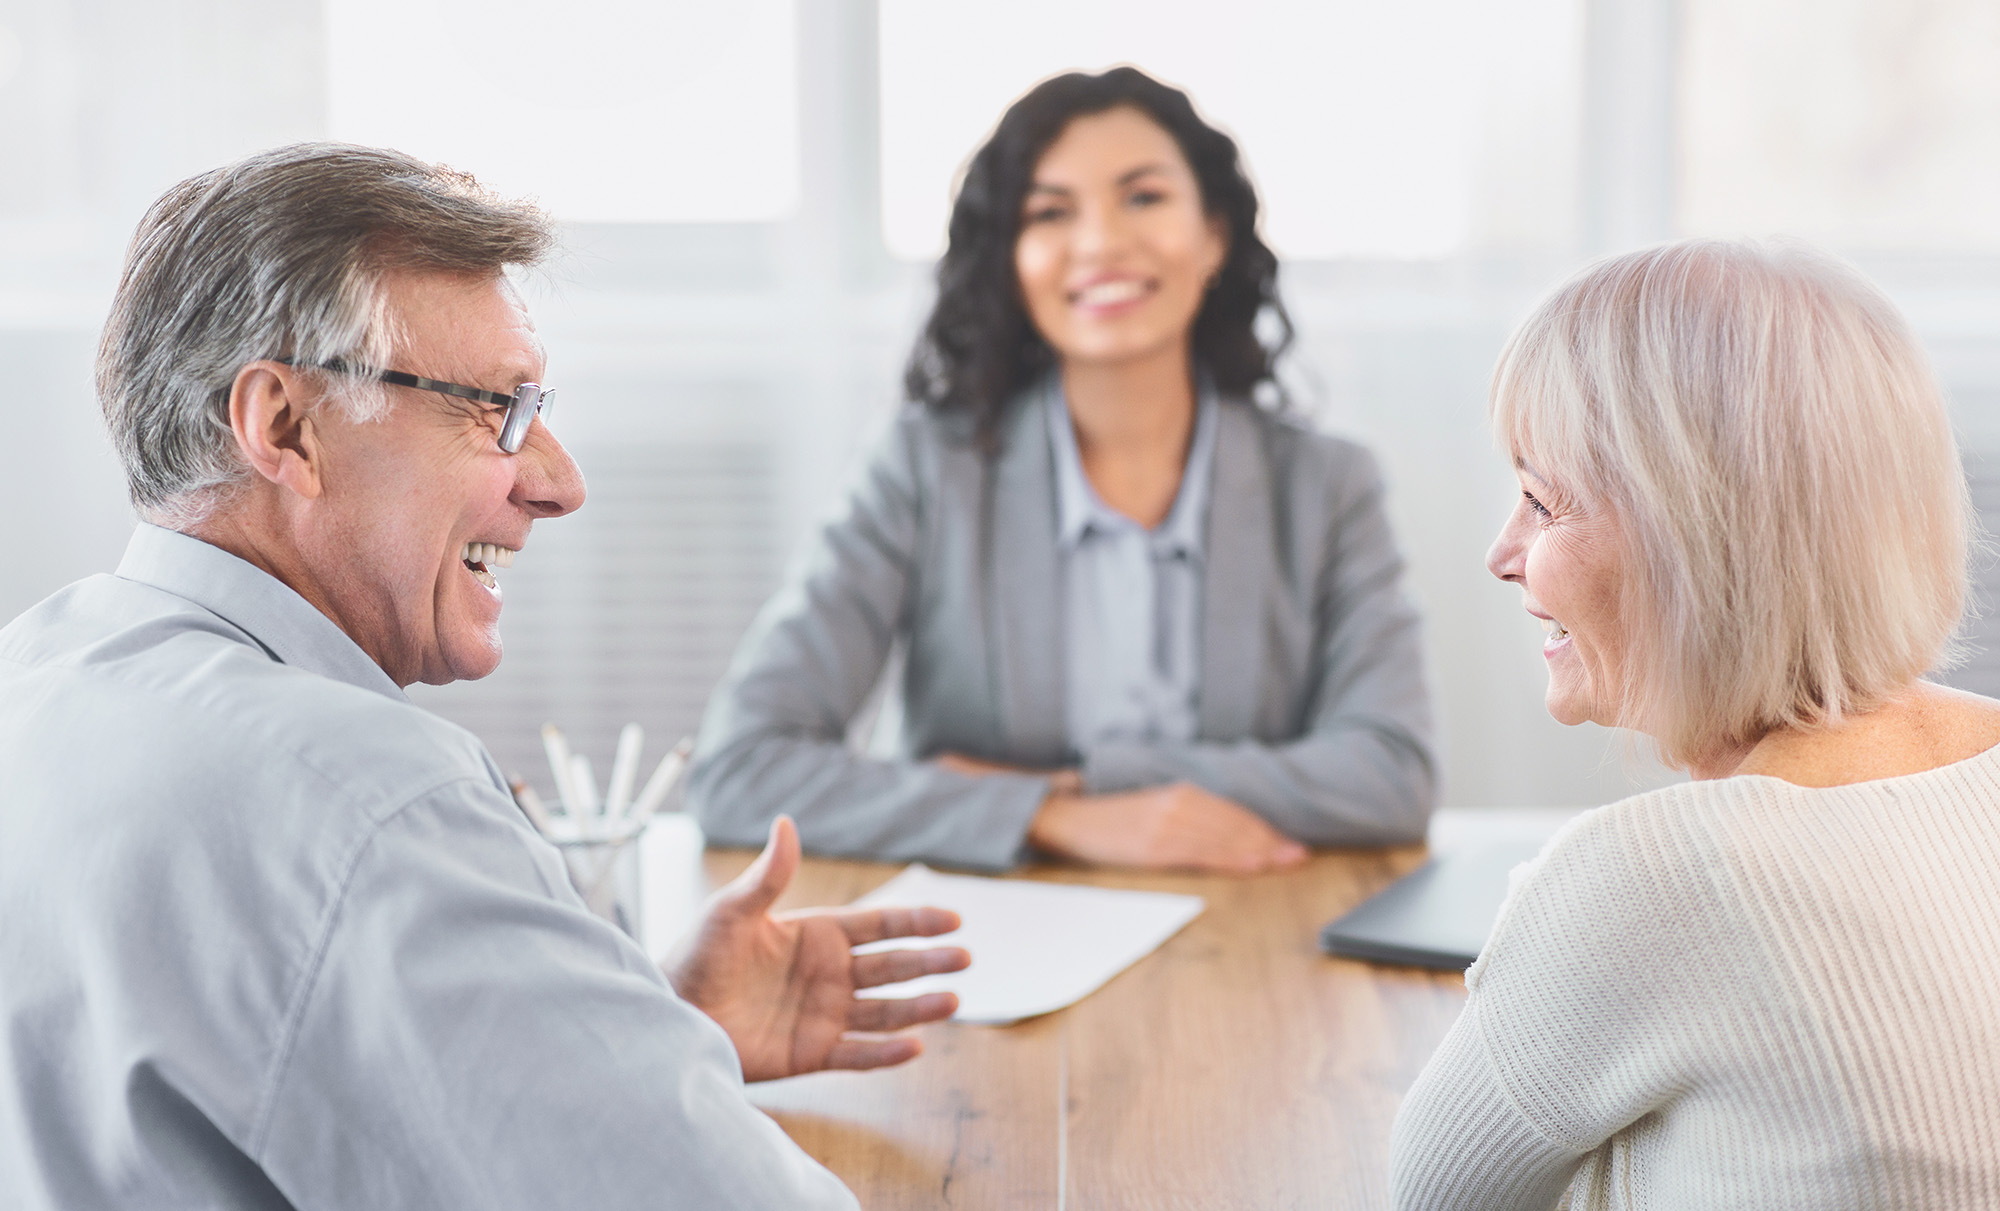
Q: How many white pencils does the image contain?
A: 5